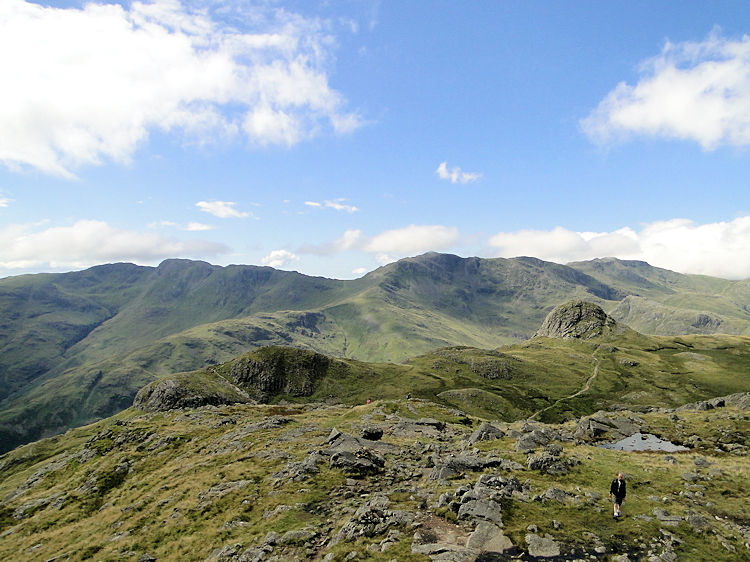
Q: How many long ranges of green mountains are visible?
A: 1